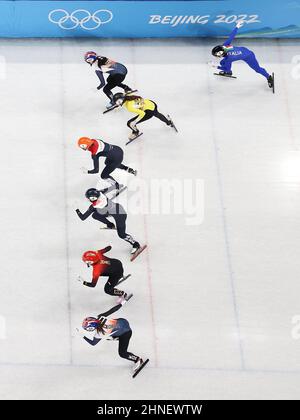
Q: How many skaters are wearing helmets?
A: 7